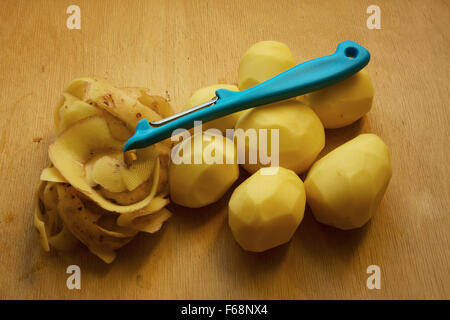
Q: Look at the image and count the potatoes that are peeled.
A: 7